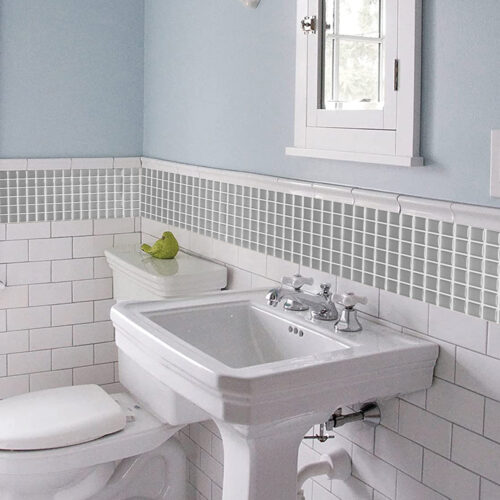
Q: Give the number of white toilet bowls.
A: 1